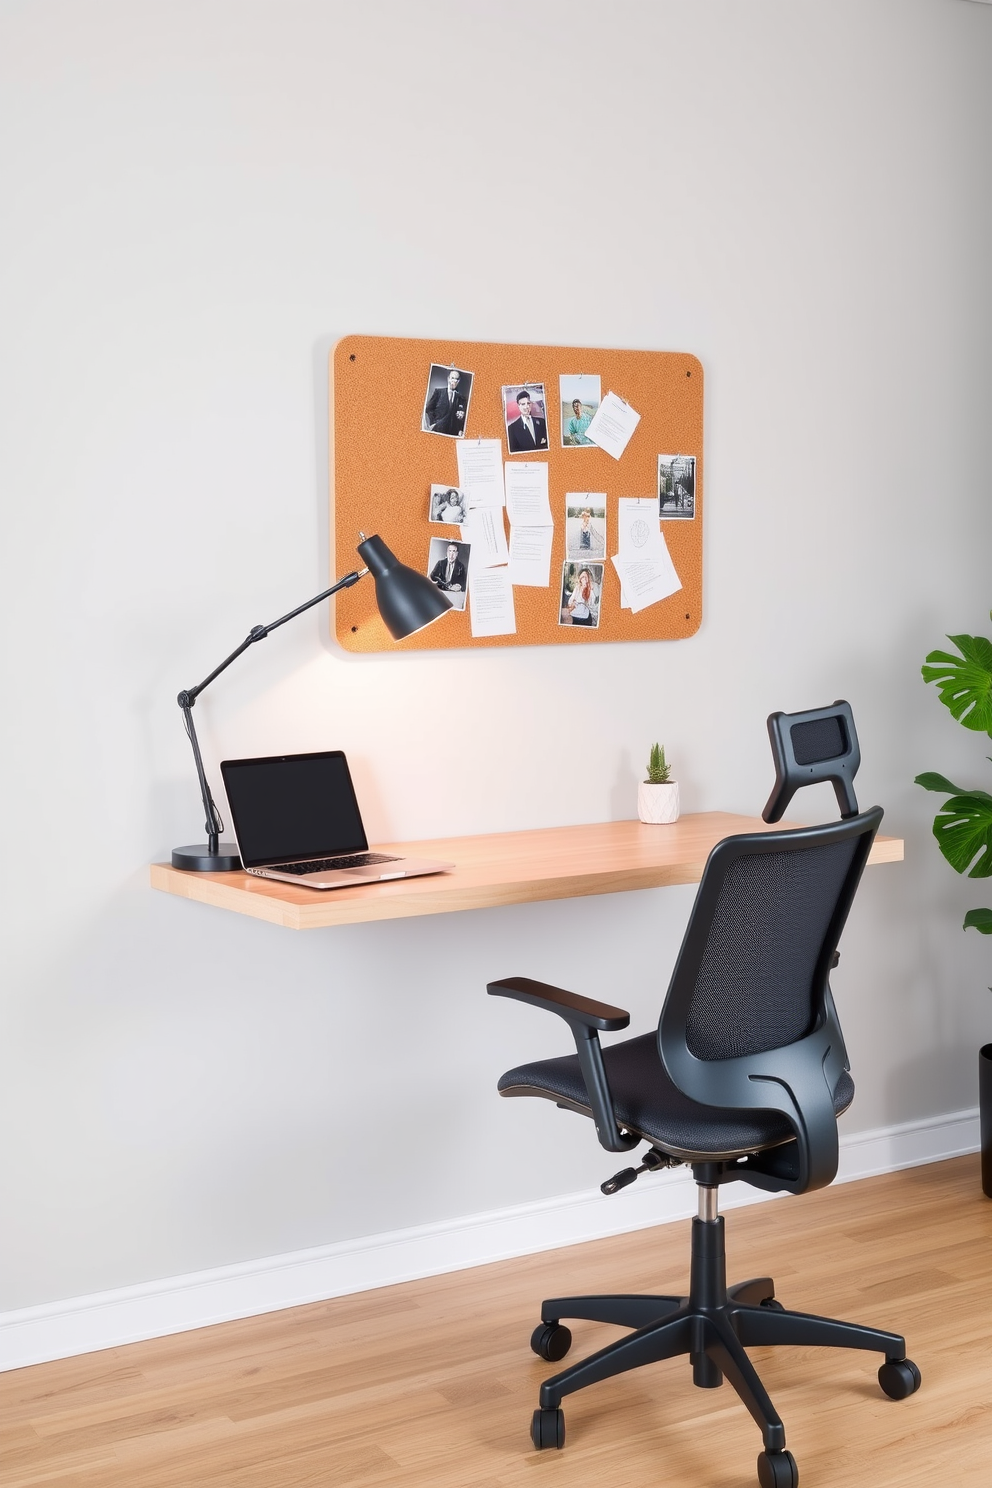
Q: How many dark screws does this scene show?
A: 4